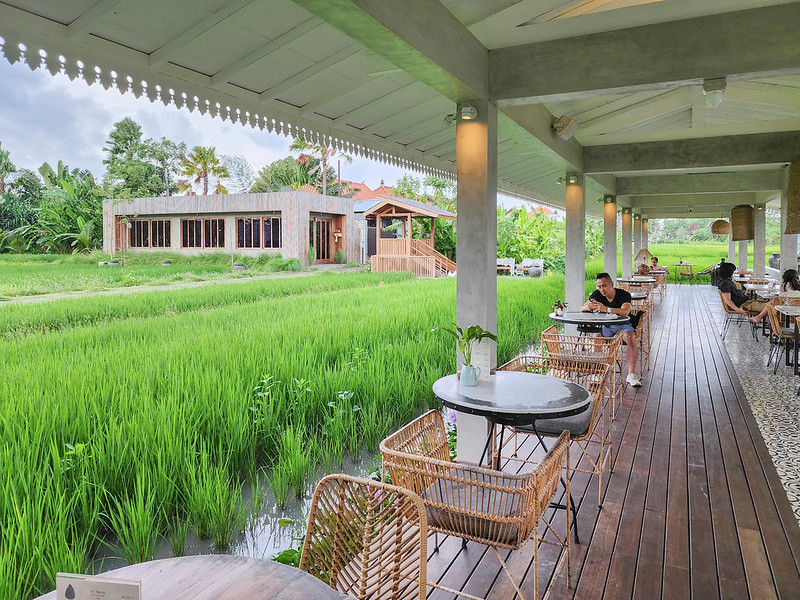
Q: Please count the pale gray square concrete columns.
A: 10